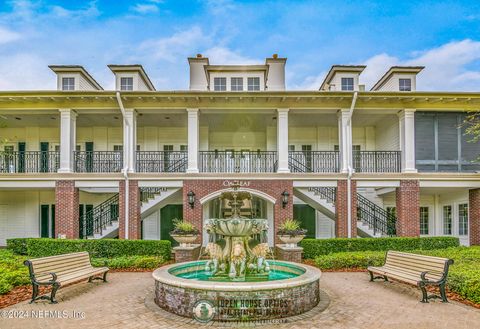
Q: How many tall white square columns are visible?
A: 6